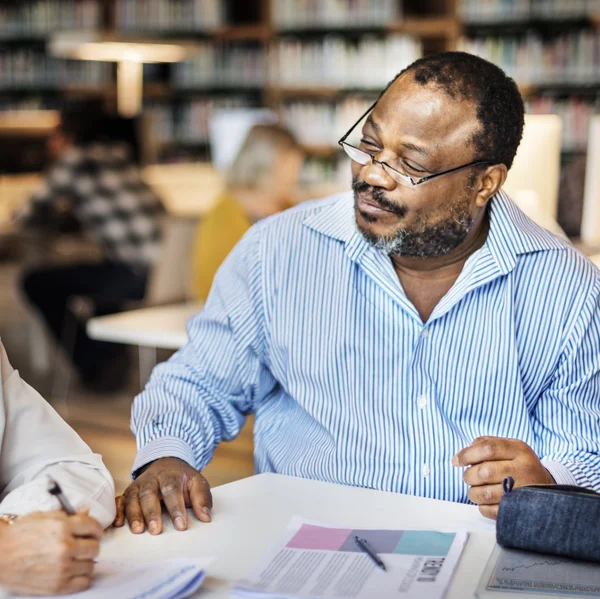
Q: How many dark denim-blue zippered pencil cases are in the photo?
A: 1